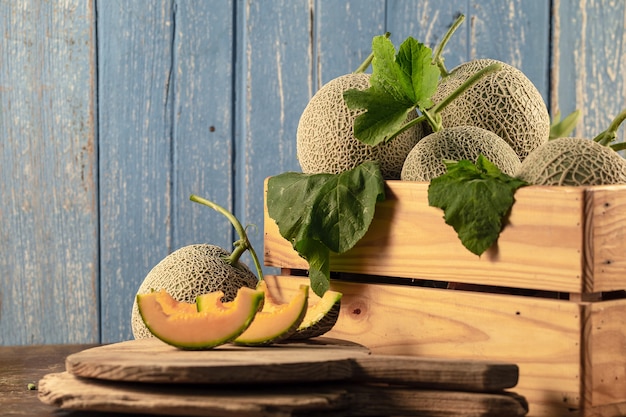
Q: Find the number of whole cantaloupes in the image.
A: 5